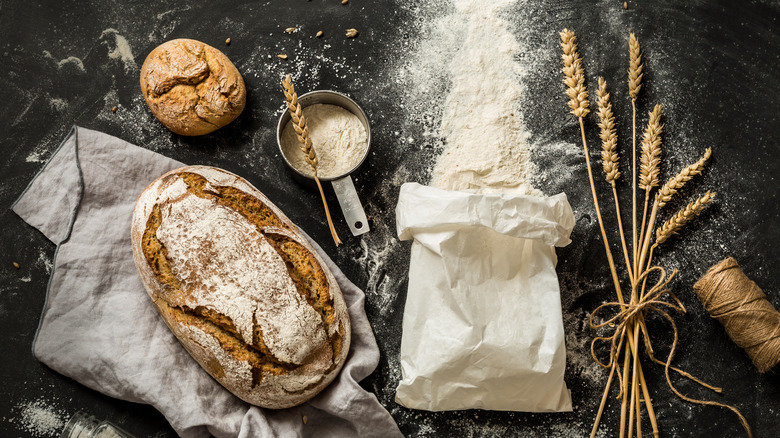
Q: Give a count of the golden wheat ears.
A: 7